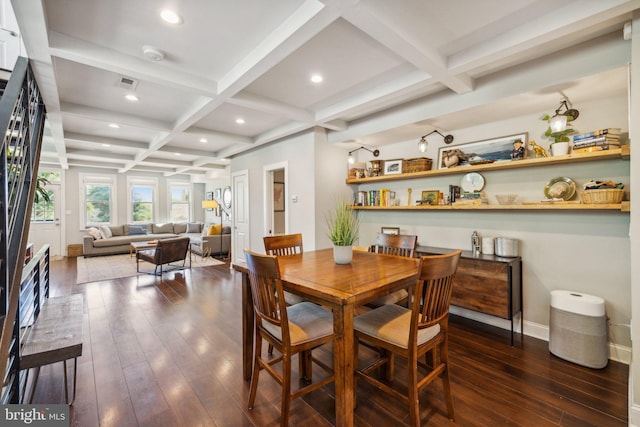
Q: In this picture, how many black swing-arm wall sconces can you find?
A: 3